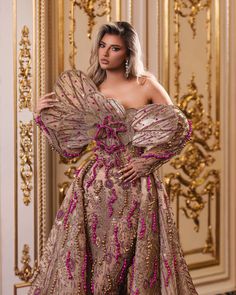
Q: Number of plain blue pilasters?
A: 0